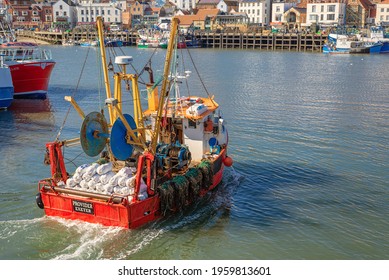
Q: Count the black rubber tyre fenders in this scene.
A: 1